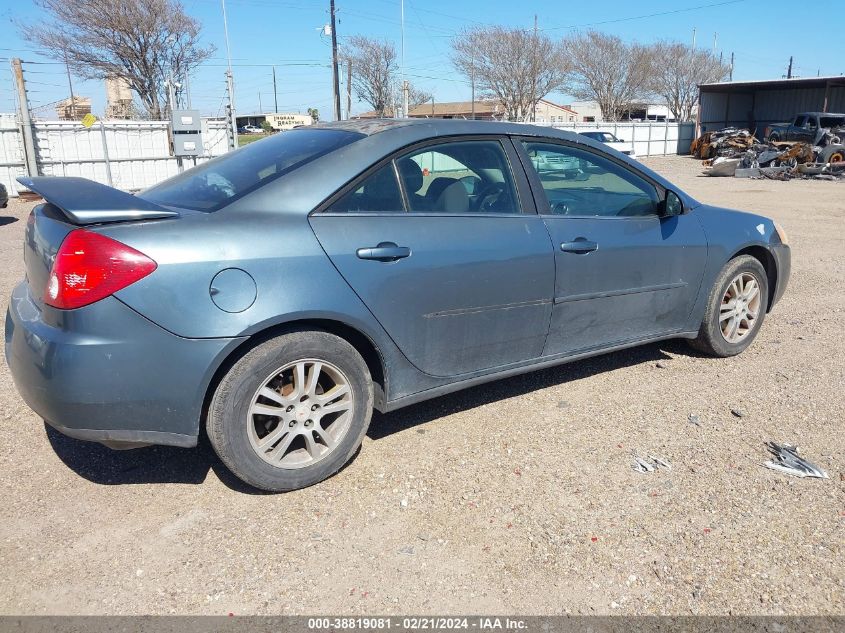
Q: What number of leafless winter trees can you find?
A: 5